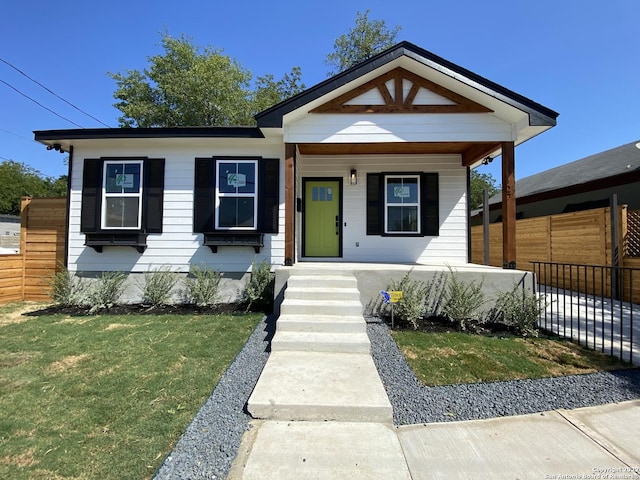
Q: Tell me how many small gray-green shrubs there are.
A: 8